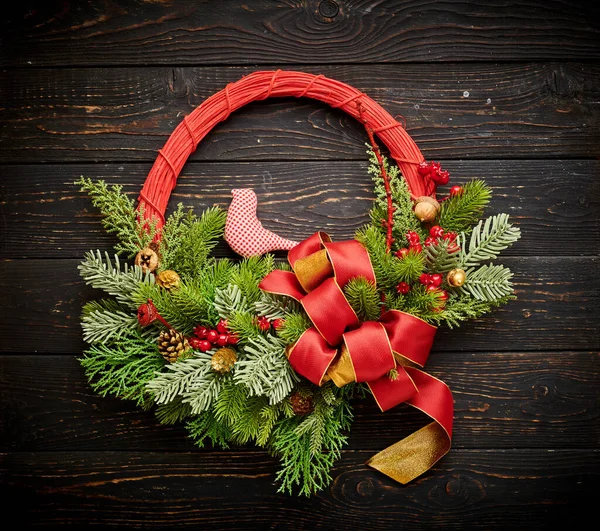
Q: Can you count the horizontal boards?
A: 6